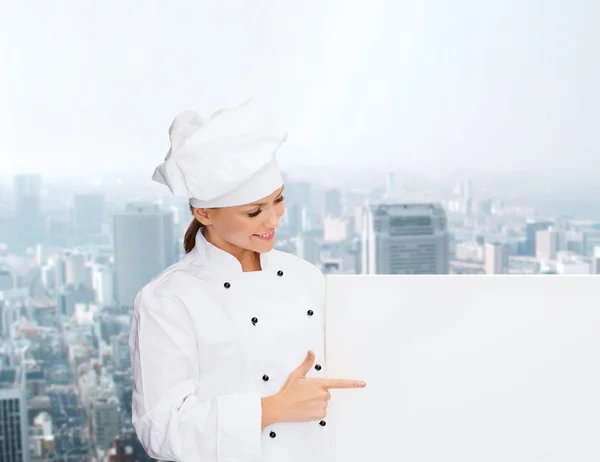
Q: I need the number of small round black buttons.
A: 8